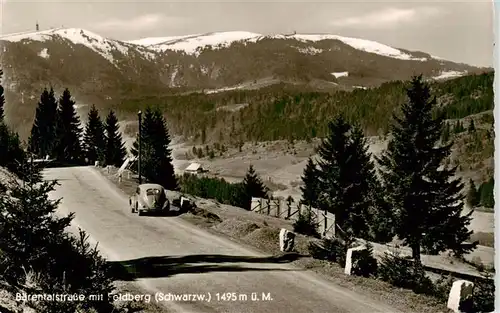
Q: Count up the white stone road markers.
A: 3